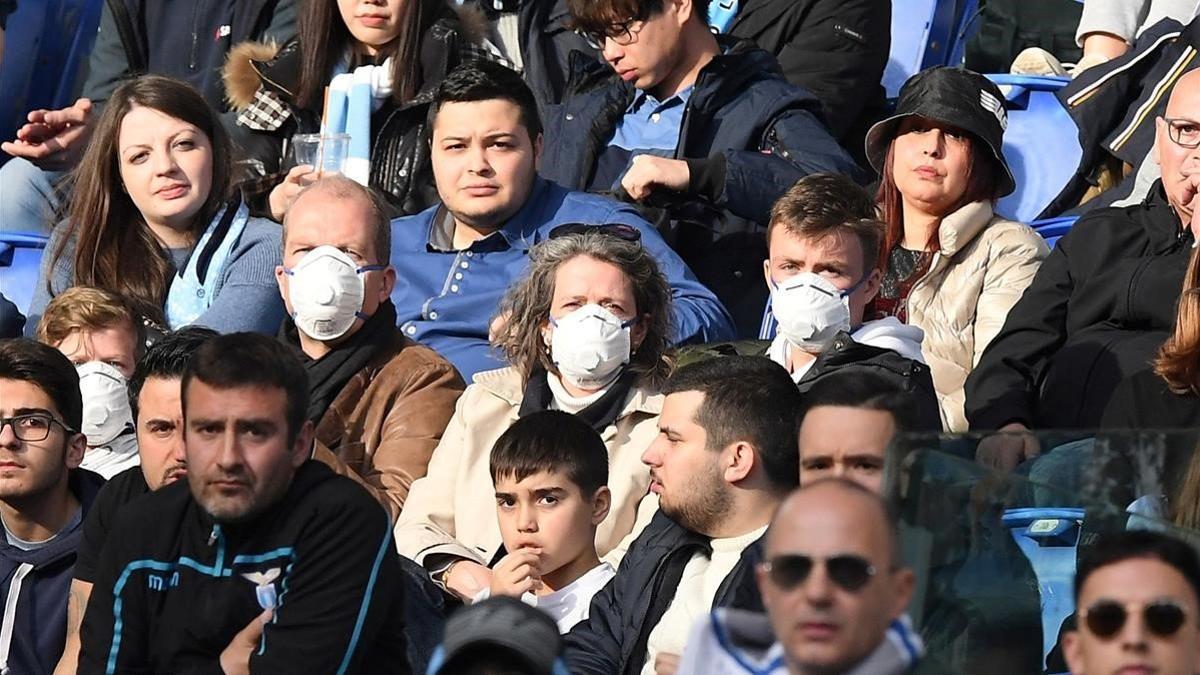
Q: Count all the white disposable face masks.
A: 4